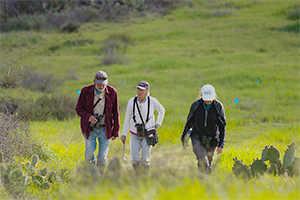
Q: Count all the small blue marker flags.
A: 3